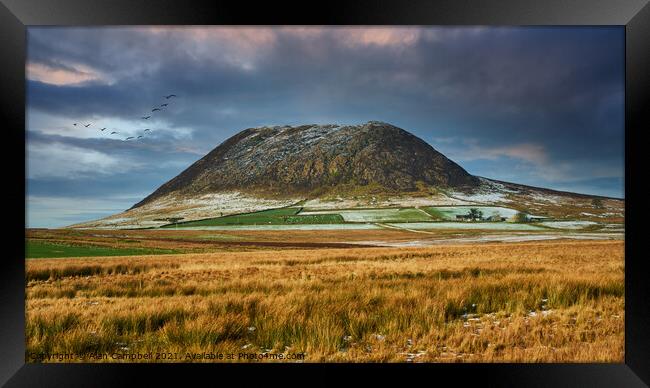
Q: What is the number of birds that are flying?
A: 11